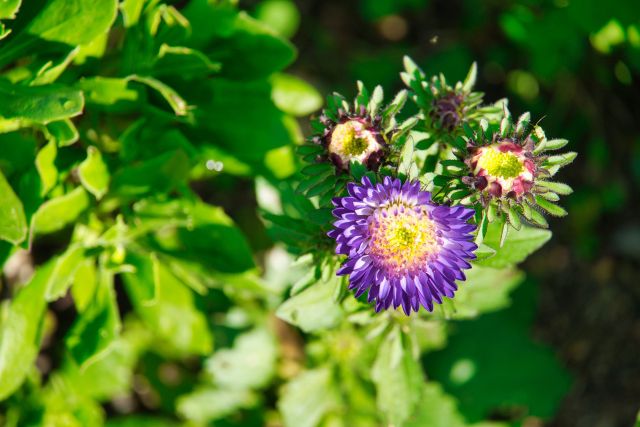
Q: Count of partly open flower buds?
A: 2